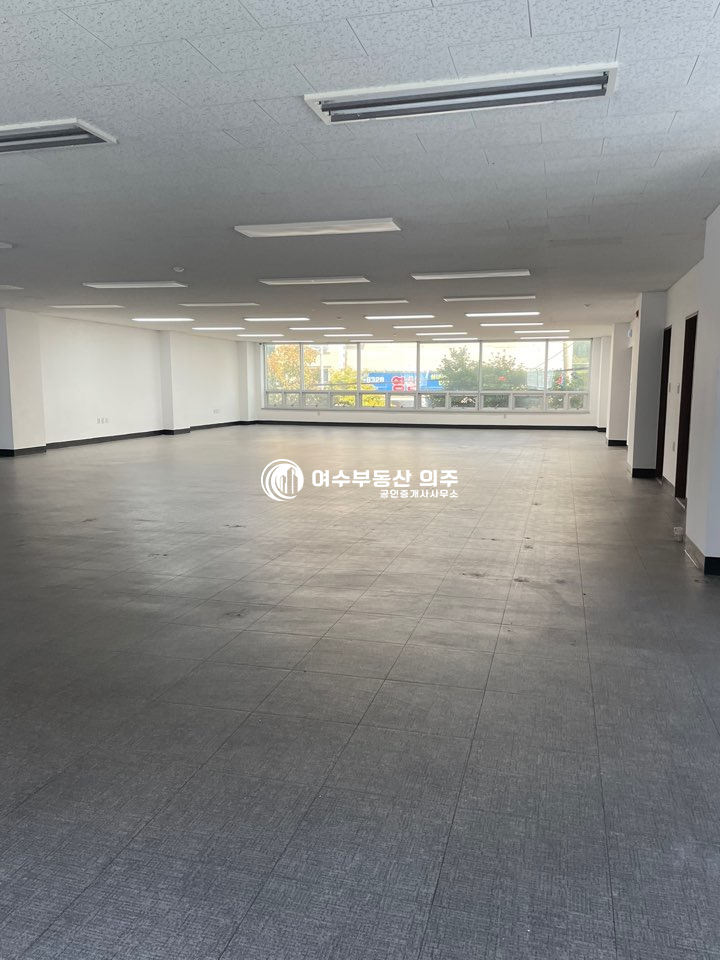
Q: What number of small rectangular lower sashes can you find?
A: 12